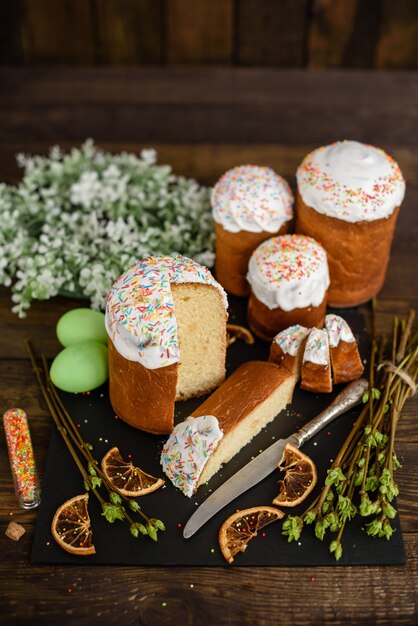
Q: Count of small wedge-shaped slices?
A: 3